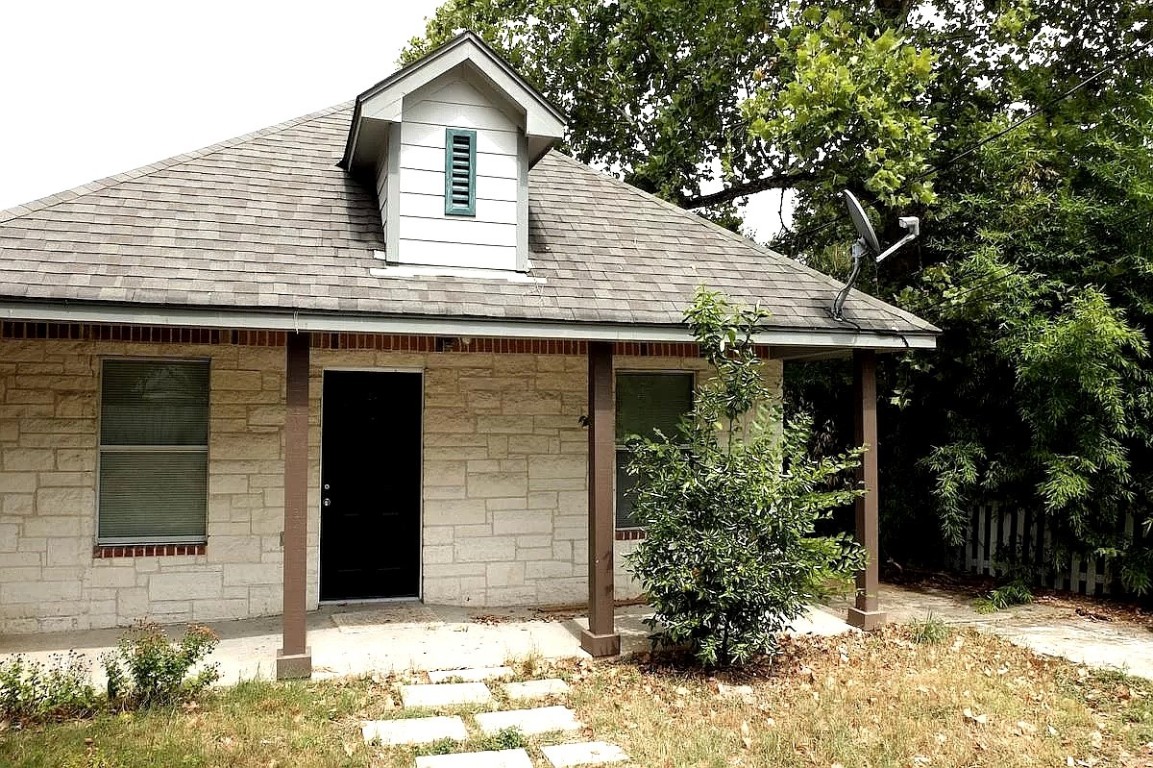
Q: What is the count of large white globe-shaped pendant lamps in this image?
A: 0